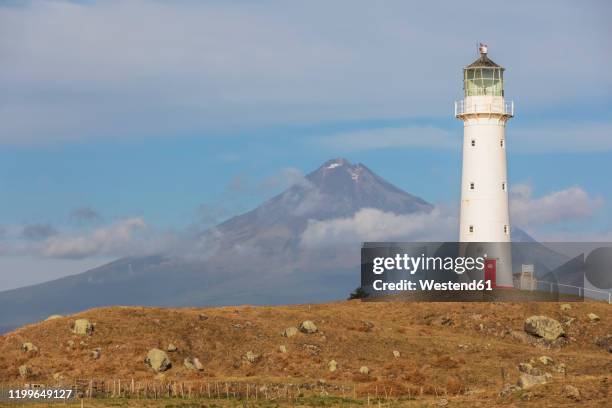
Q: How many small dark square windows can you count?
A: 6